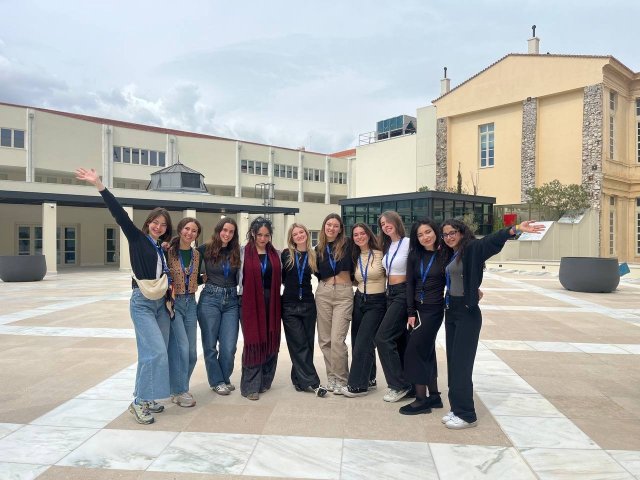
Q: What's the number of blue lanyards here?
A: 10